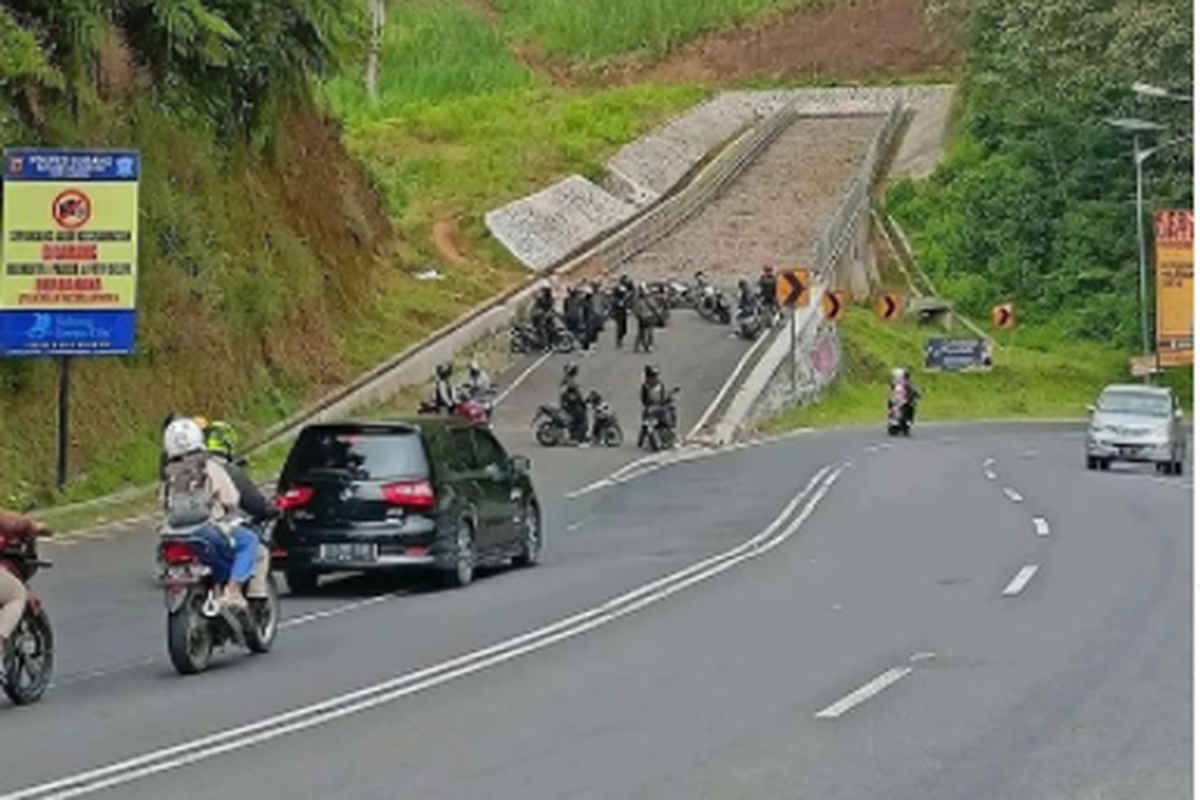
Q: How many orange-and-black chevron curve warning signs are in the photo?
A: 4